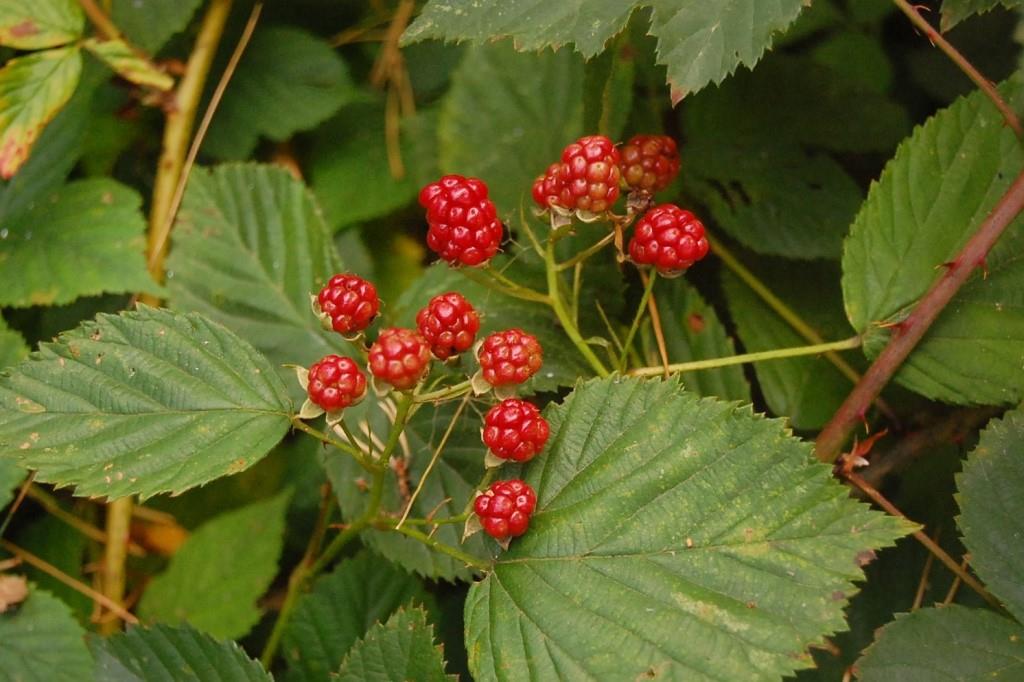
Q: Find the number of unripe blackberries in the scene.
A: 12